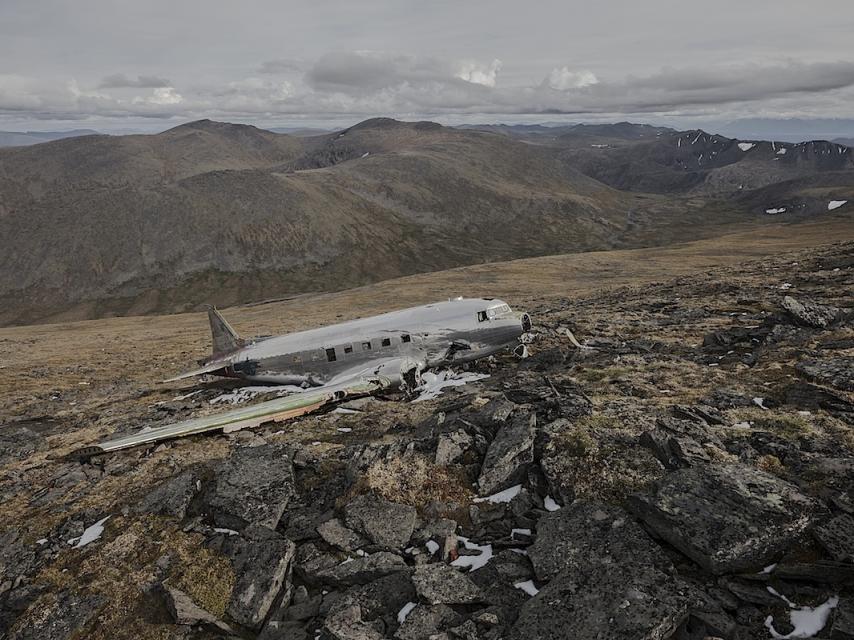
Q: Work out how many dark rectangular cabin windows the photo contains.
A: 5